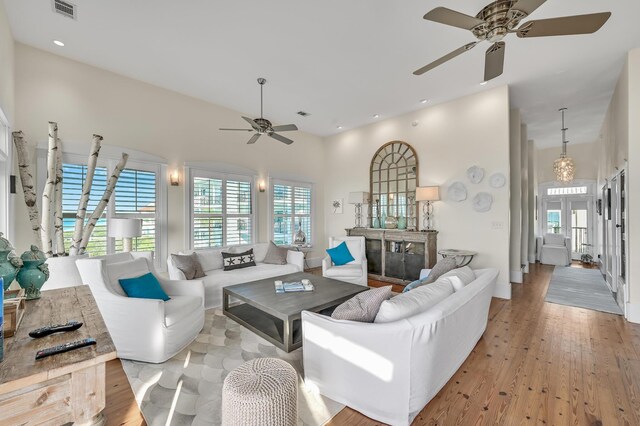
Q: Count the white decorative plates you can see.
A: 4